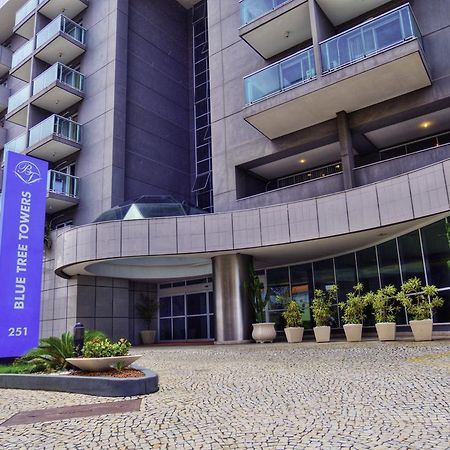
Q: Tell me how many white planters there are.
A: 8